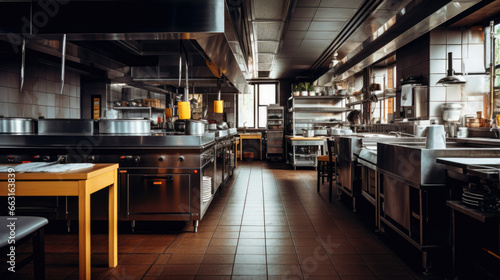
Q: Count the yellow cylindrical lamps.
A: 2